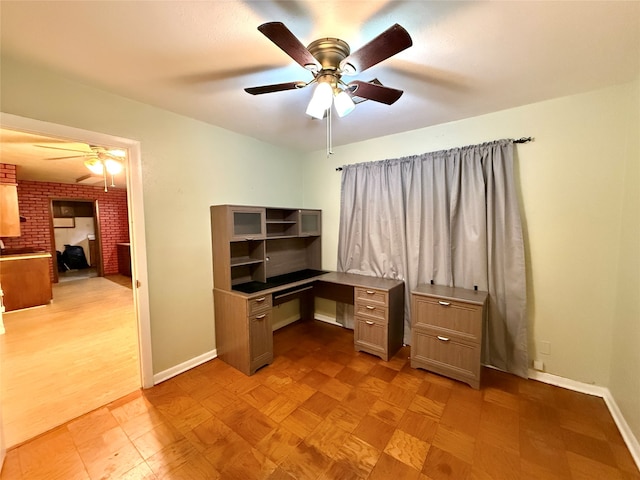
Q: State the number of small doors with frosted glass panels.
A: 2